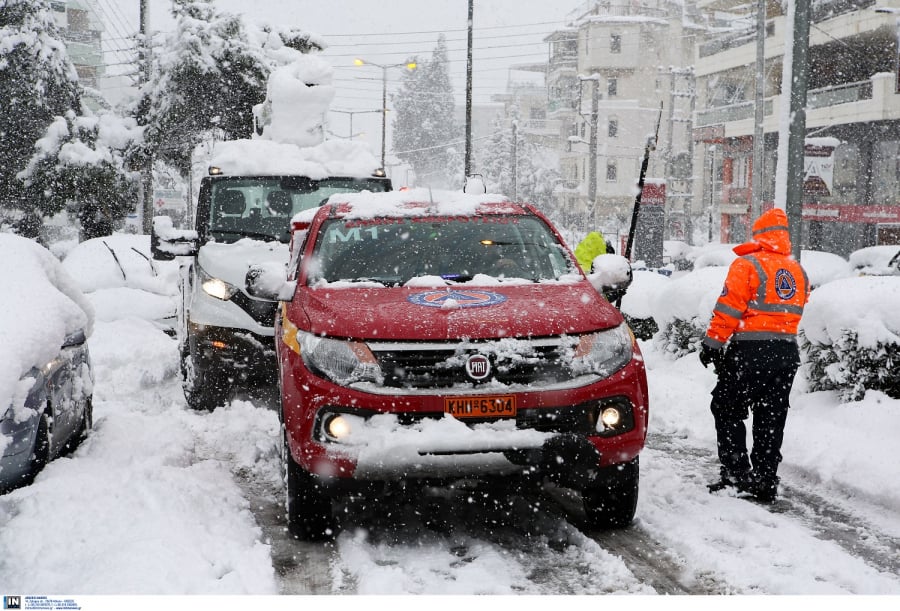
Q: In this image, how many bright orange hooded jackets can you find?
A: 1